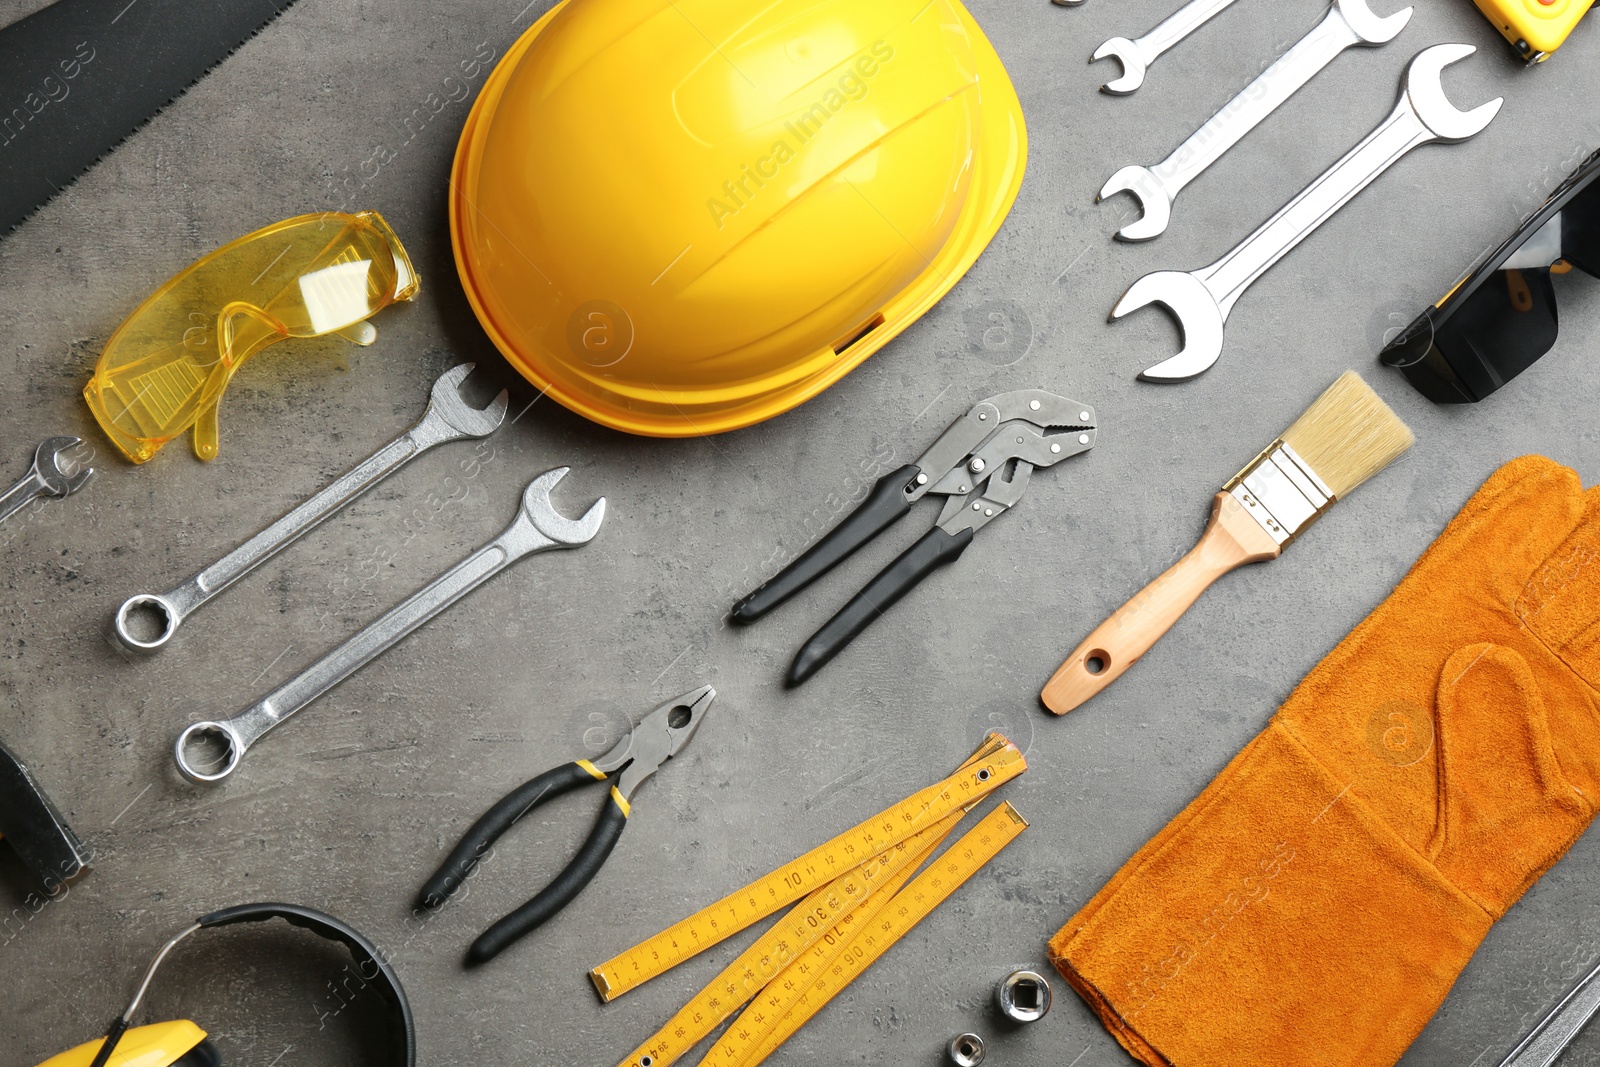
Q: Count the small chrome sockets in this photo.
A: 2